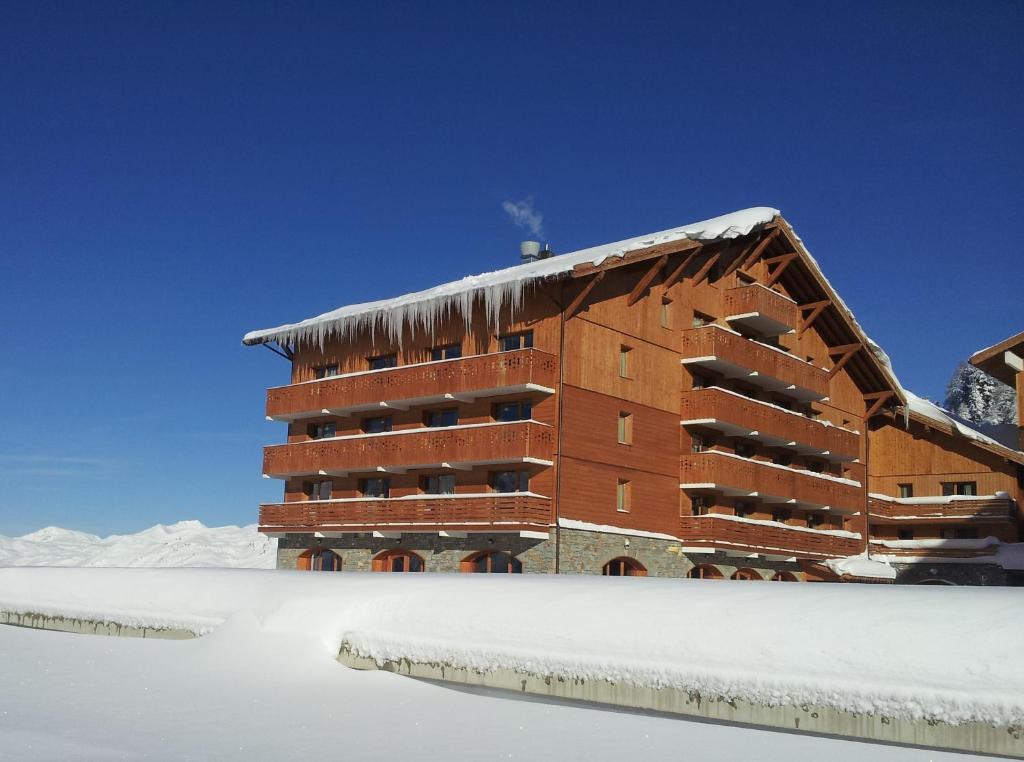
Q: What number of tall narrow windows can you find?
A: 4